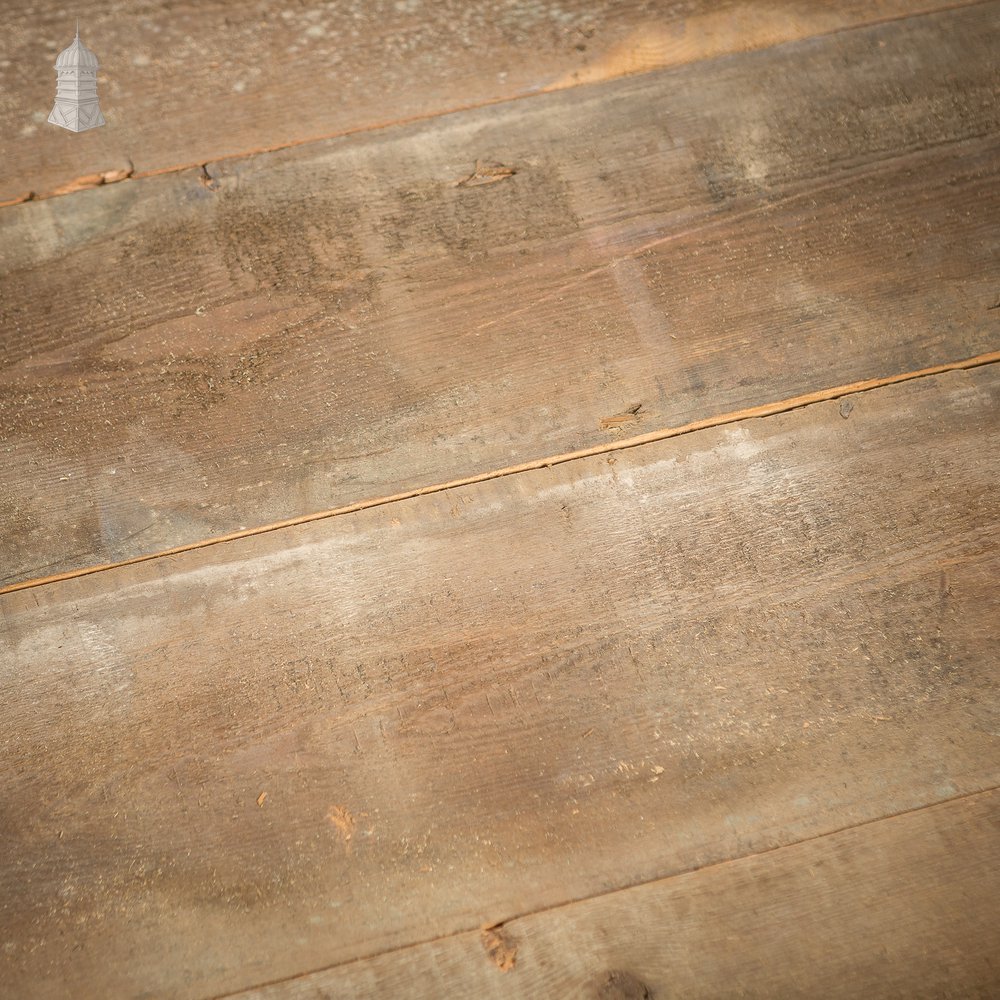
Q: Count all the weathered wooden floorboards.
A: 4